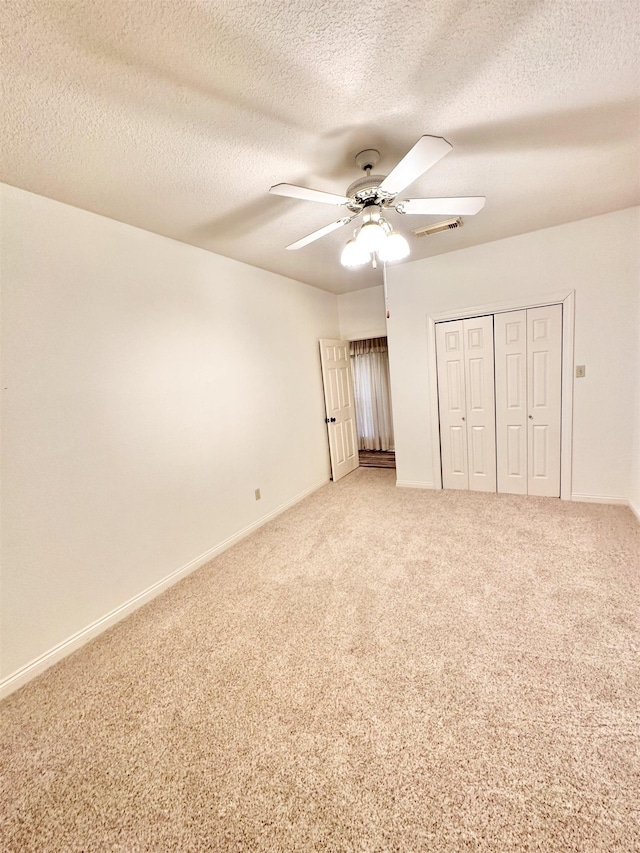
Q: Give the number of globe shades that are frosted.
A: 3